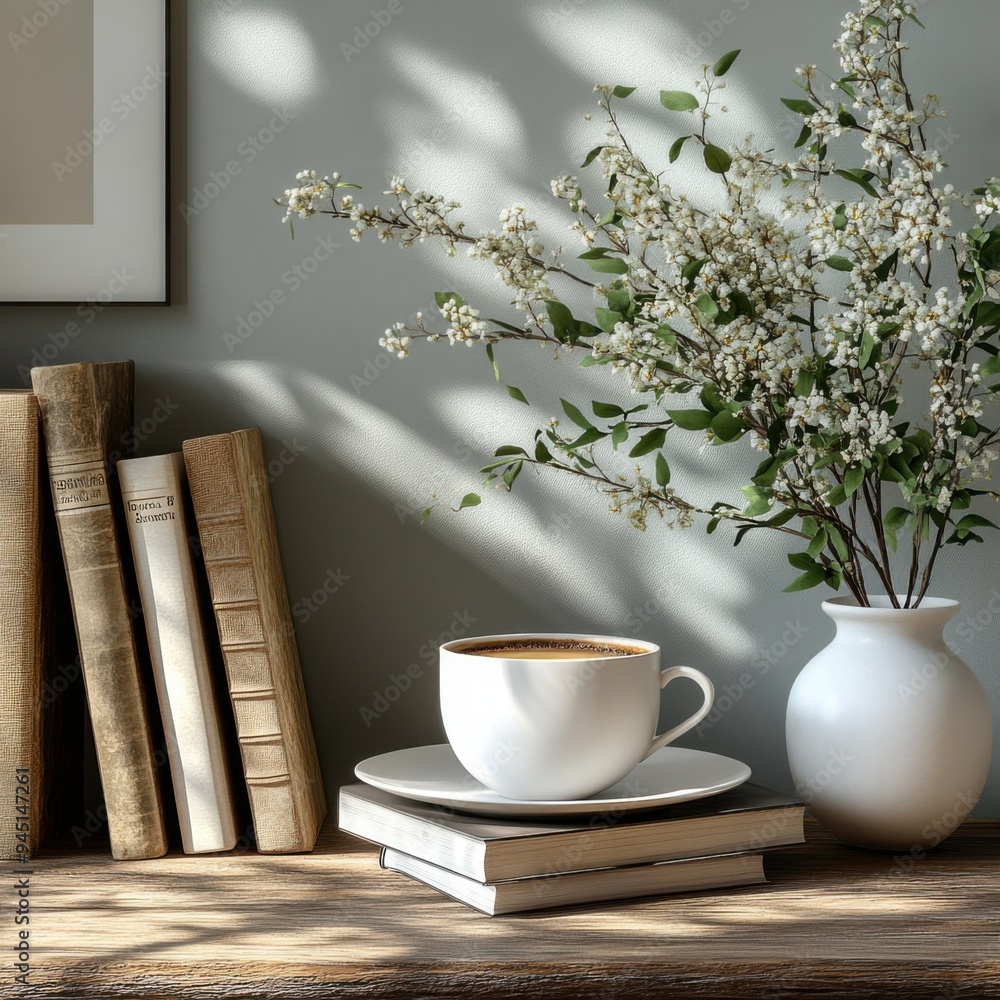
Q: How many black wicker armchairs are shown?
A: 0